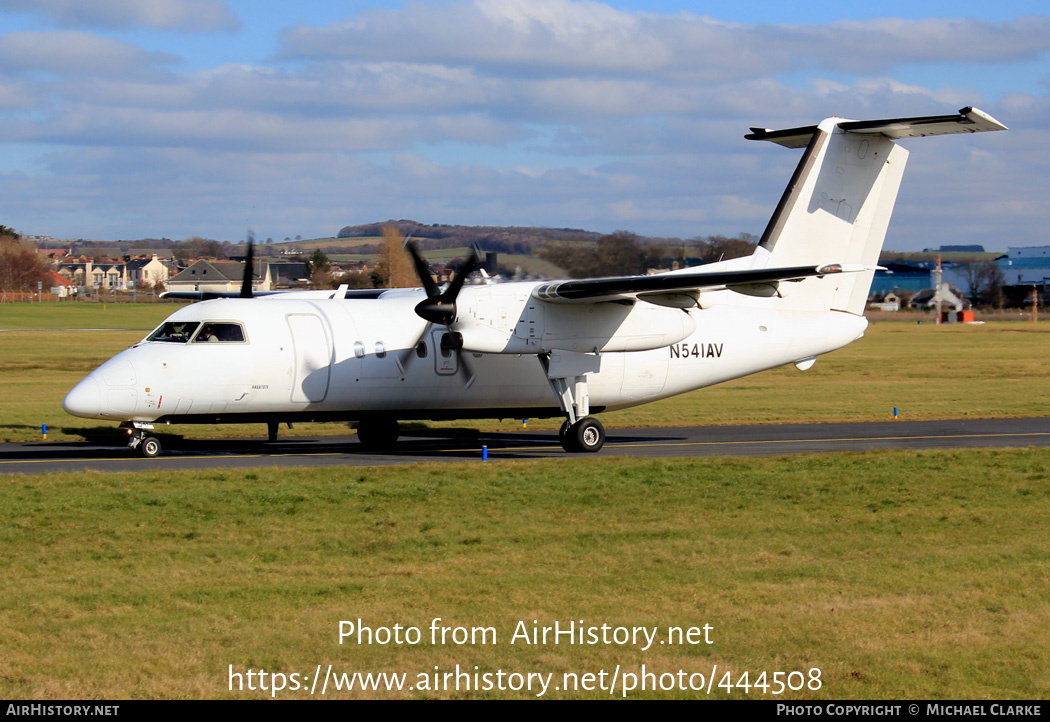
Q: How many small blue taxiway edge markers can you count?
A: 4